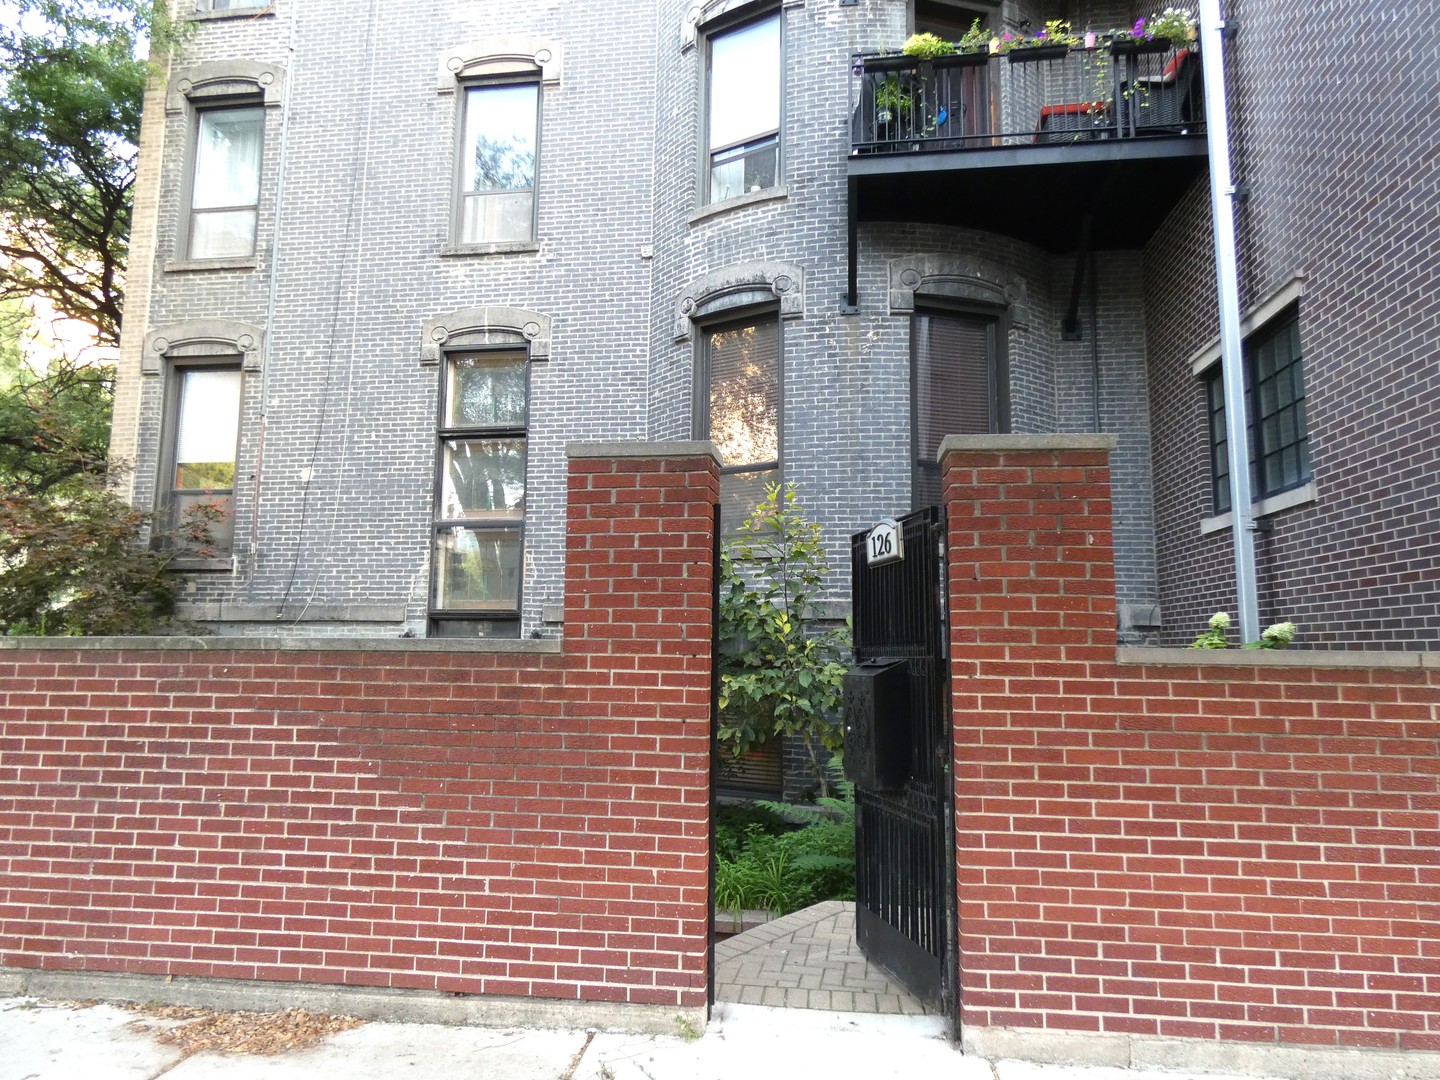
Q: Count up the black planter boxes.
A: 4